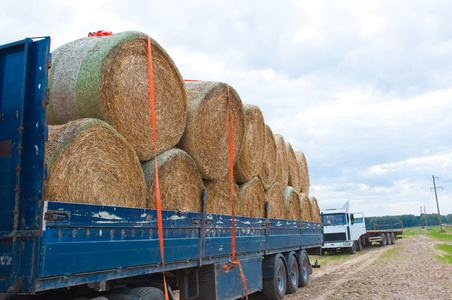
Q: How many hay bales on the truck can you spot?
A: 15